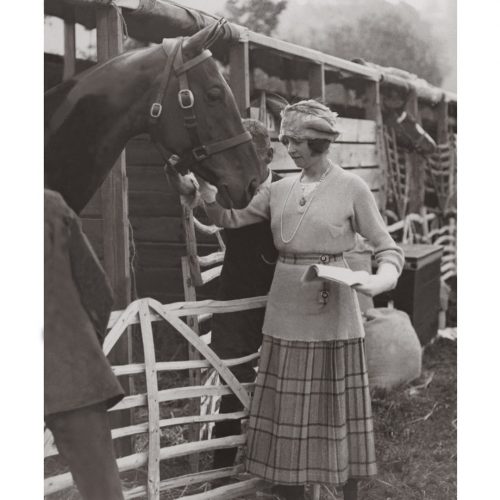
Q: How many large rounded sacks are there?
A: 1